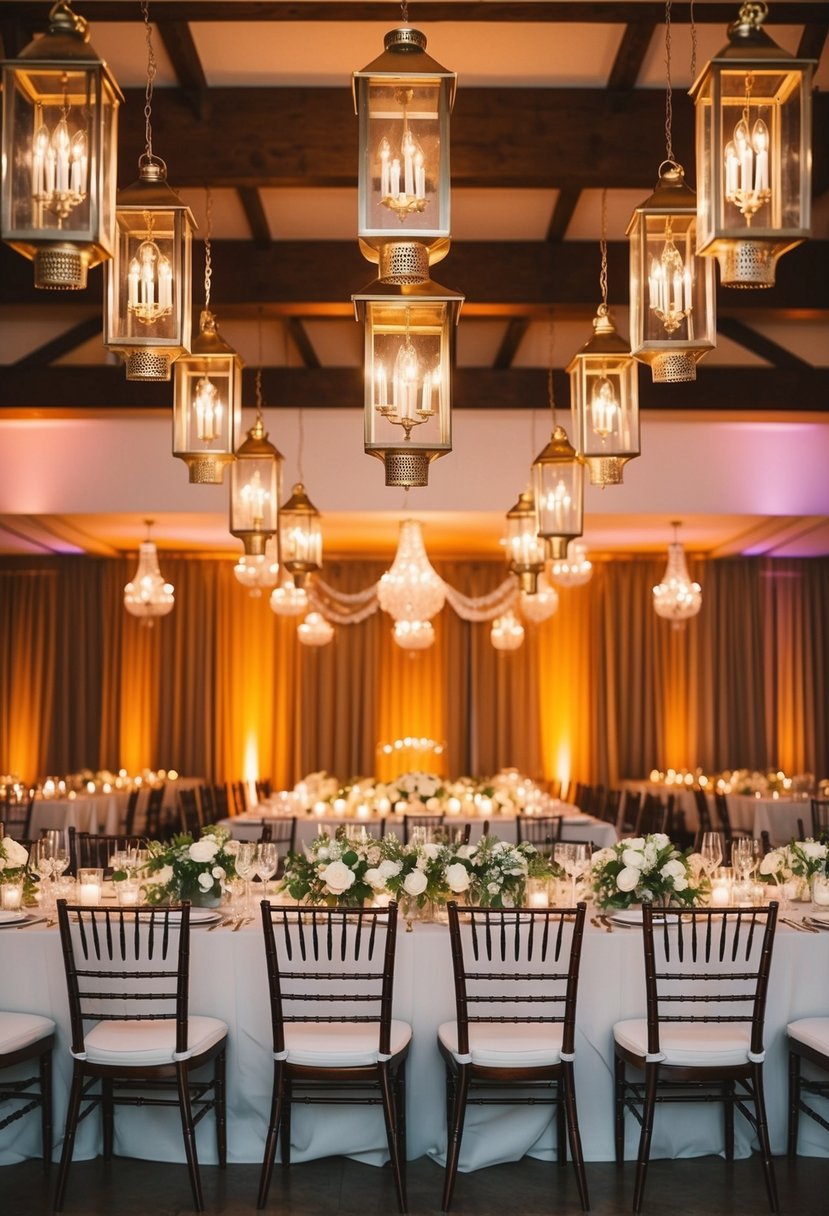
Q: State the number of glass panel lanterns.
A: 12